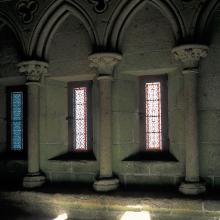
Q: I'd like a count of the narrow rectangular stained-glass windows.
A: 3